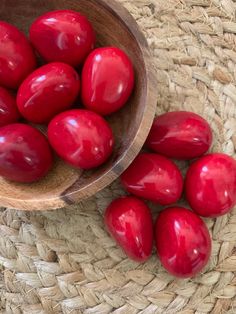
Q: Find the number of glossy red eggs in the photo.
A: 12